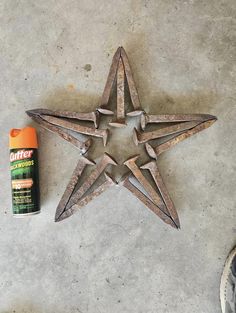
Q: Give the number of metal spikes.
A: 15